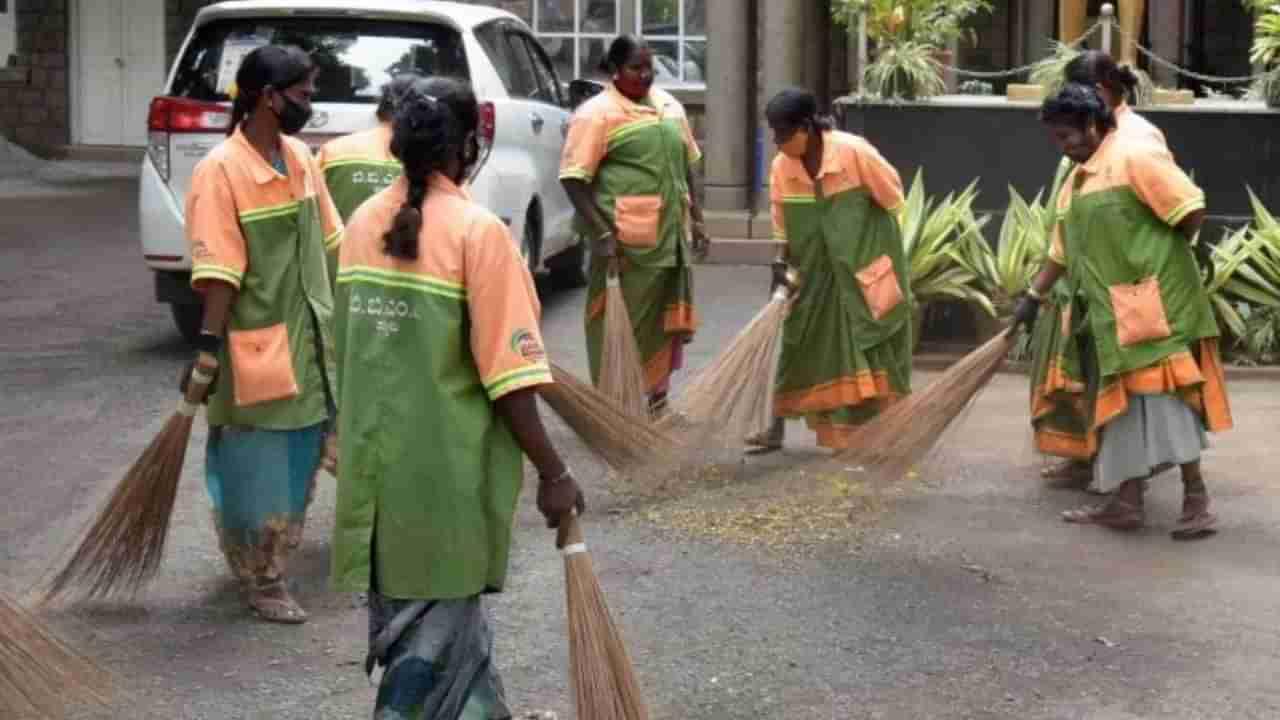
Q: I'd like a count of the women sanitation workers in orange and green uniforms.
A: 7